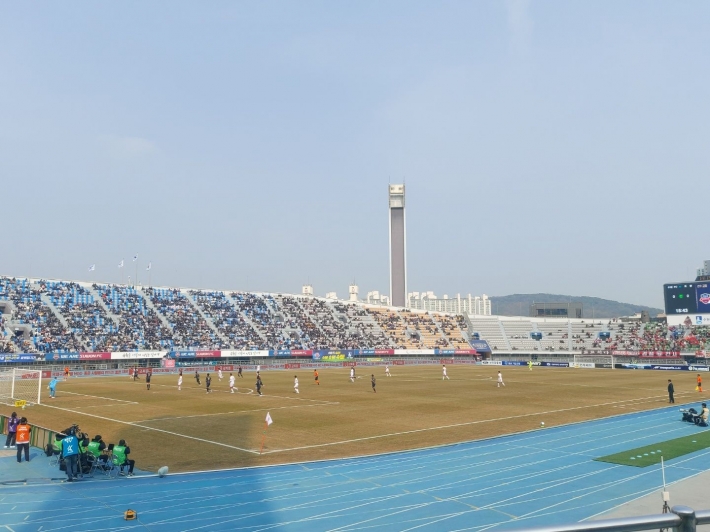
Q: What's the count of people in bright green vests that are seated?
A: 4